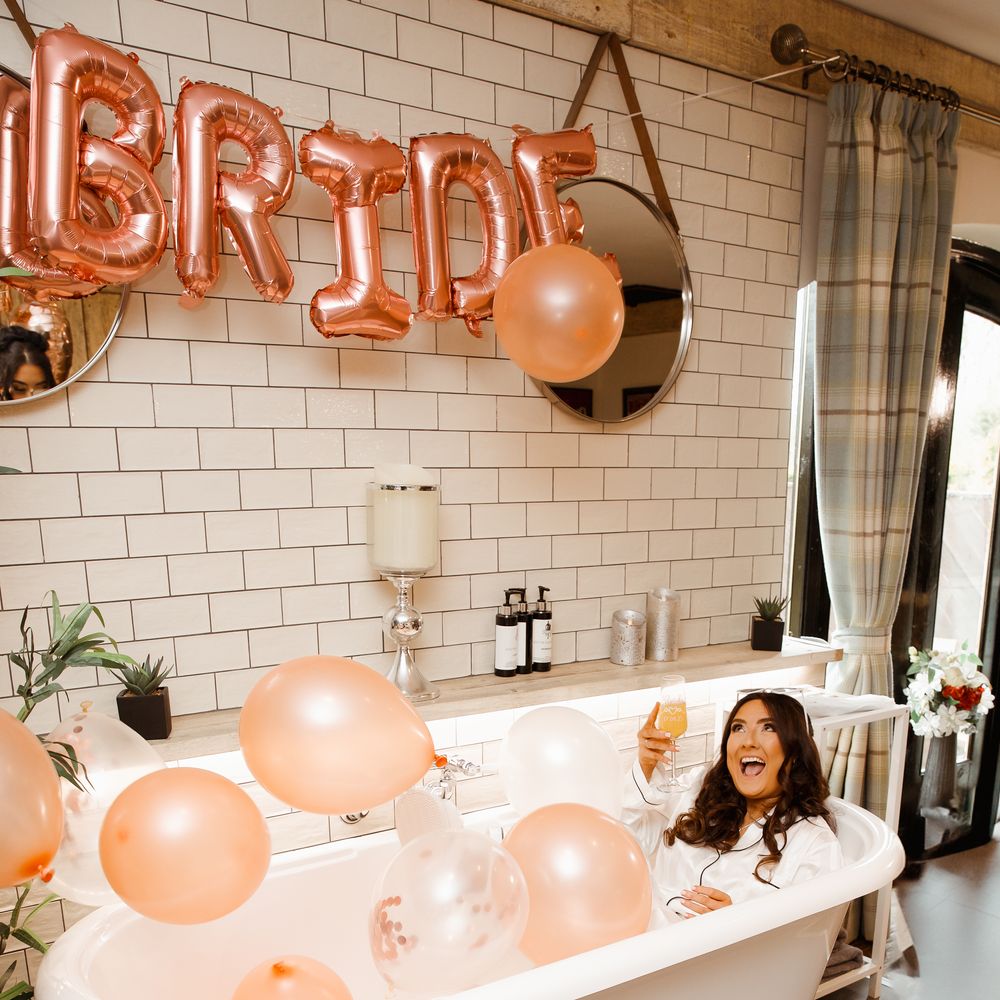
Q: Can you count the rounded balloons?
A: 9